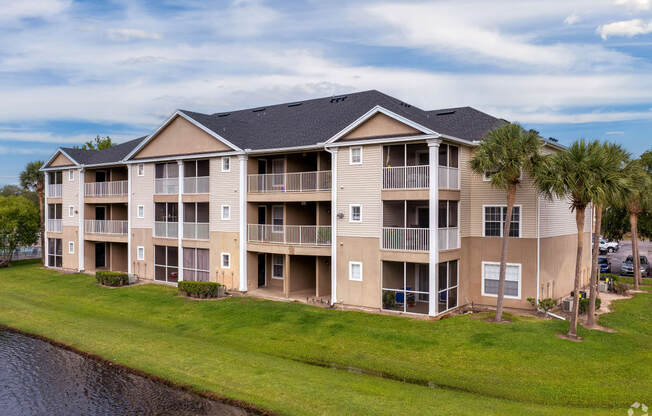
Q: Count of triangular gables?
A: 3